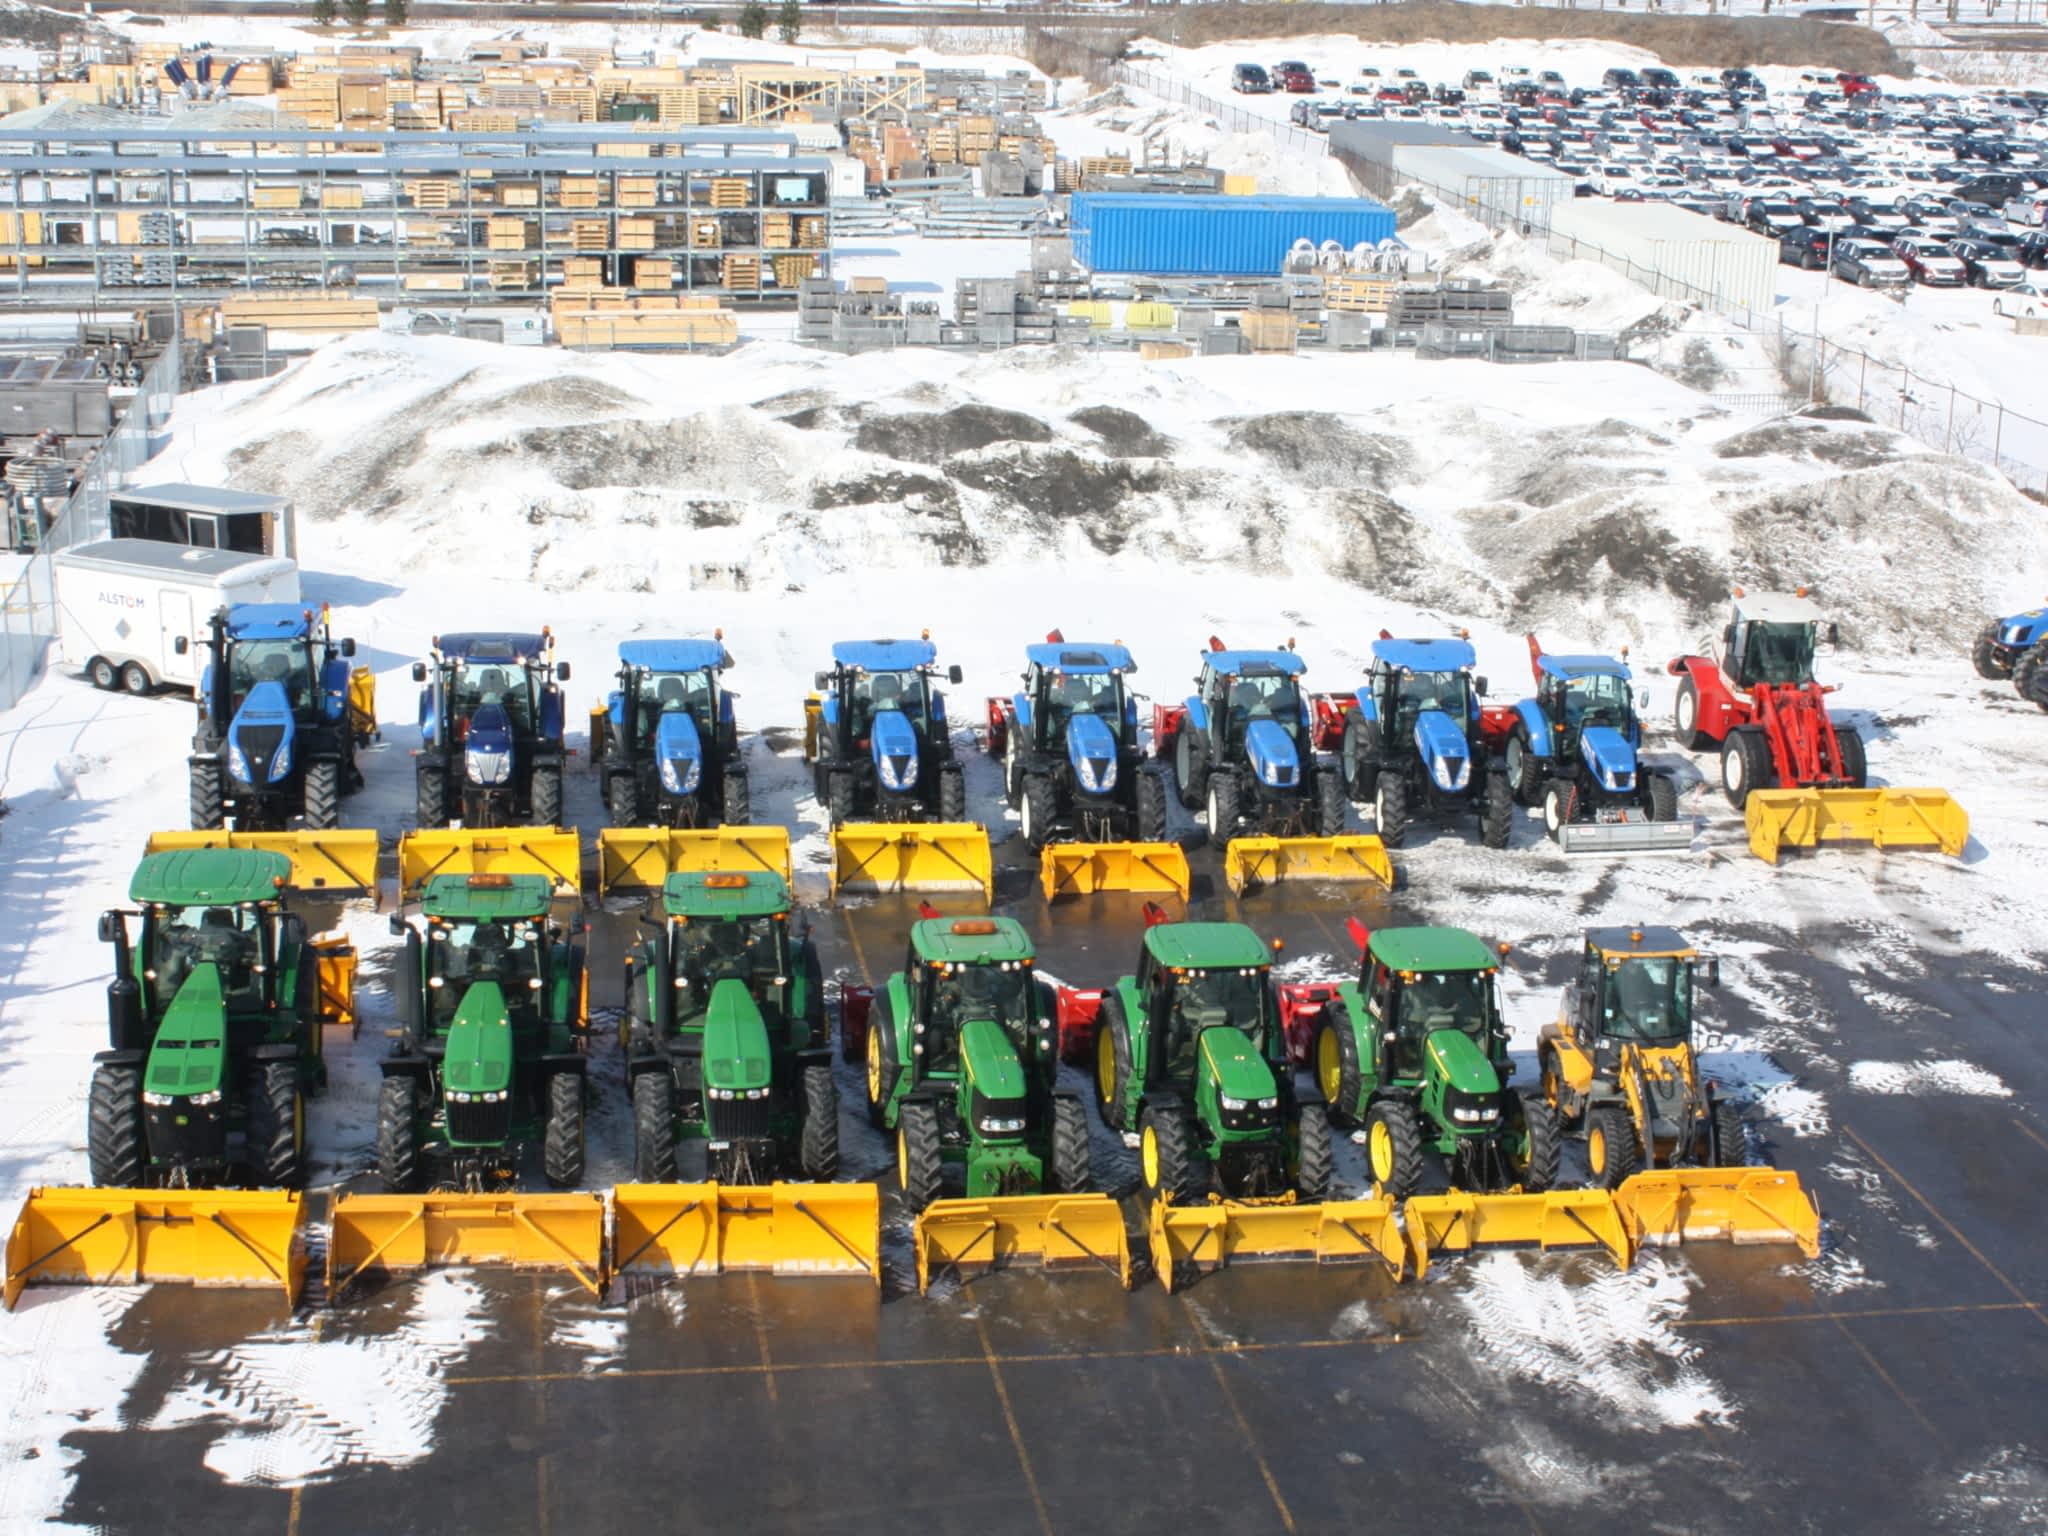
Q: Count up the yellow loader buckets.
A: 14